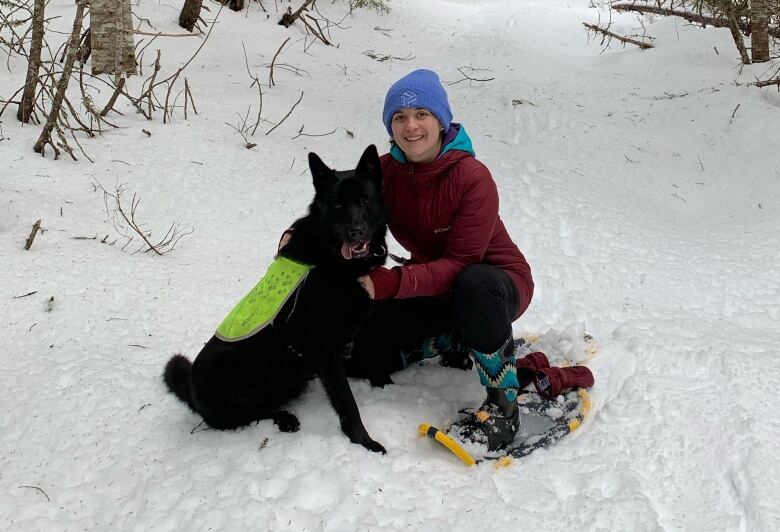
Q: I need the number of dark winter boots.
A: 2